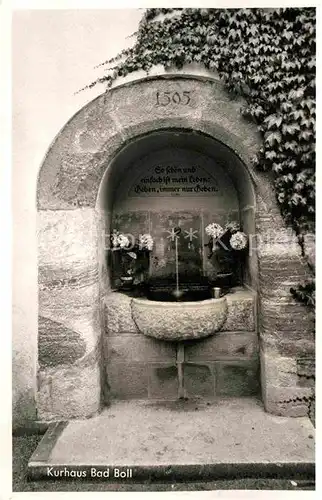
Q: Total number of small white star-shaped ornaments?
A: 2